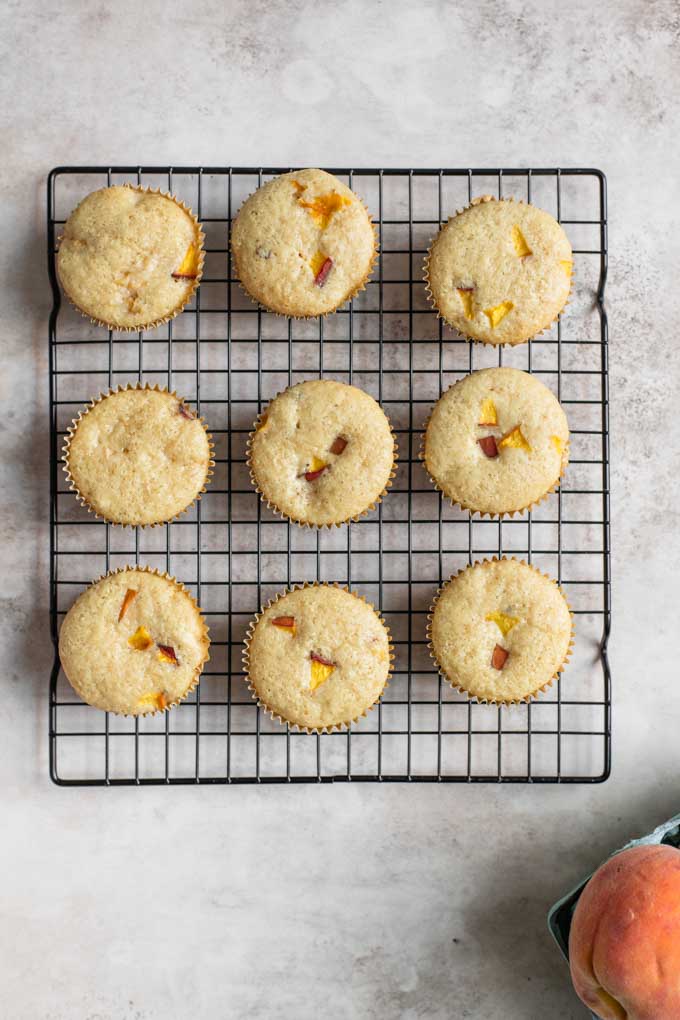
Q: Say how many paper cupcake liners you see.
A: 9